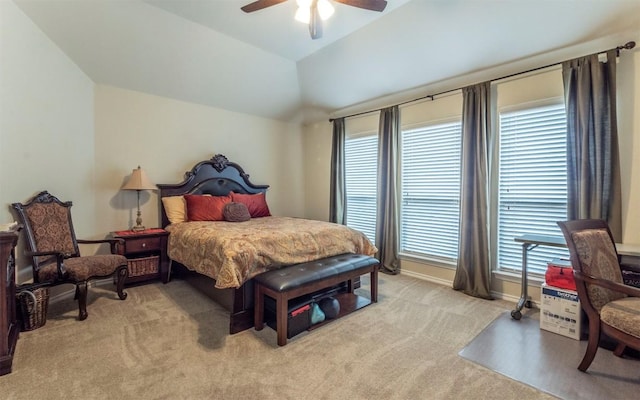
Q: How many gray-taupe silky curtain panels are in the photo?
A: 4